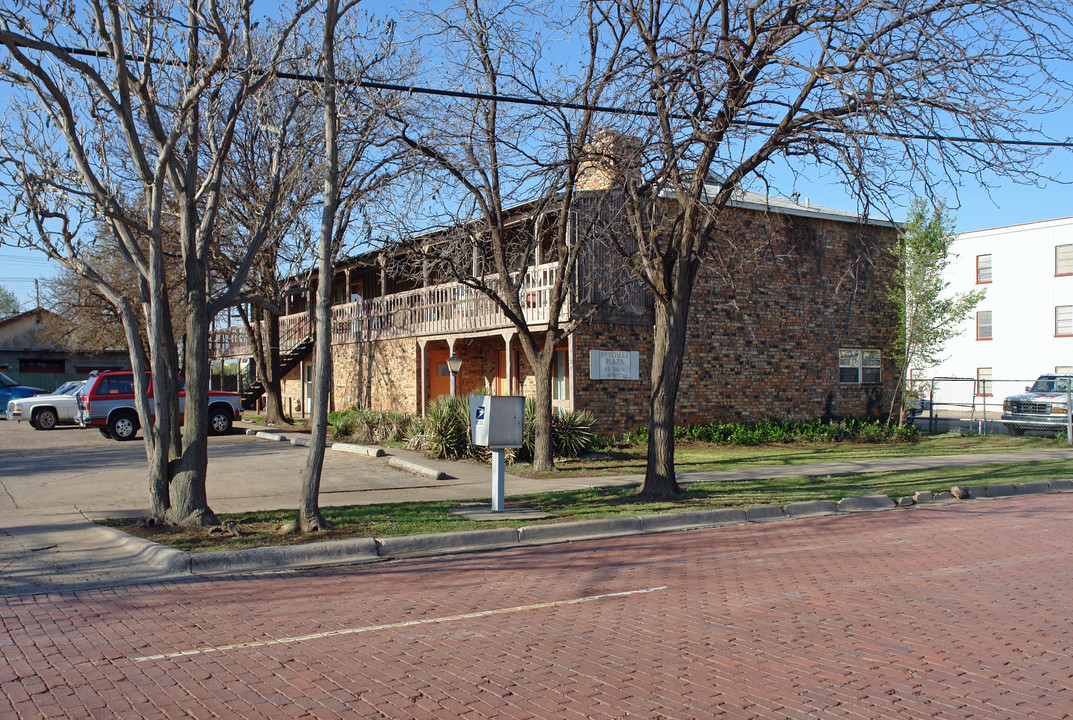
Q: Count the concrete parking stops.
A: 5